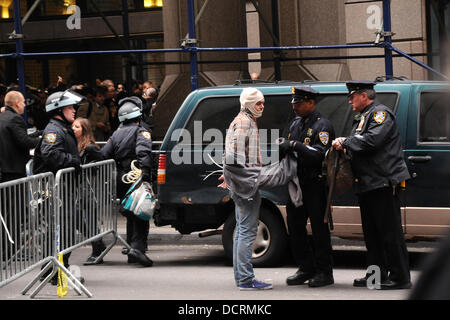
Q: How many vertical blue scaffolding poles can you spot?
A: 3